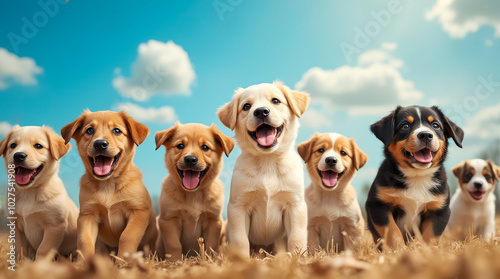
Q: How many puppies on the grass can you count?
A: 7